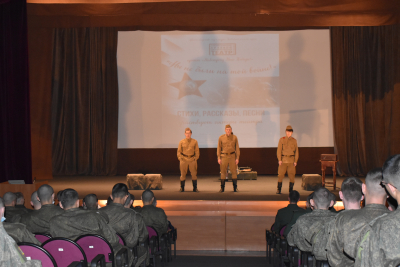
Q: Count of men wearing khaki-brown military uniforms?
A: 3